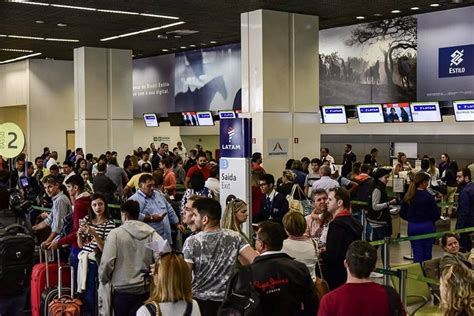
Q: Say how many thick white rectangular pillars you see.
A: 2